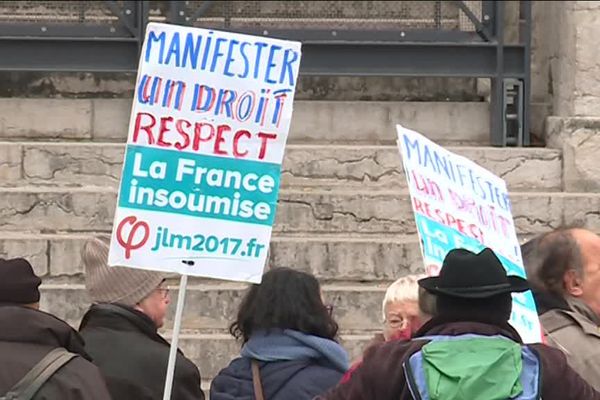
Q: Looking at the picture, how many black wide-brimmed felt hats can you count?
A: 1